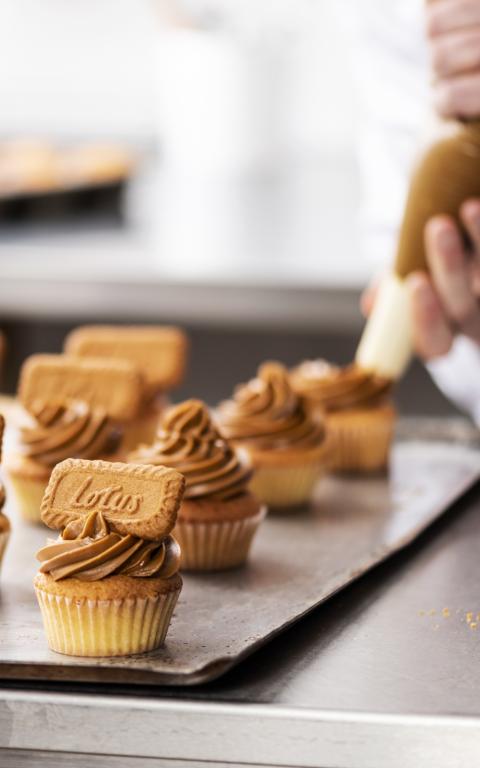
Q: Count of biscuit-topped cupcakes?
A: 3